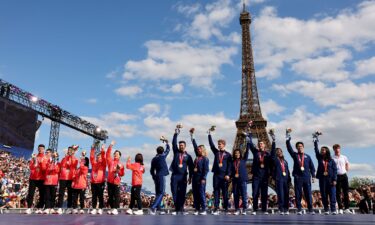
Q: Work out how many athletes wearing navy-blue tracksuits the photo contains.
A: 9